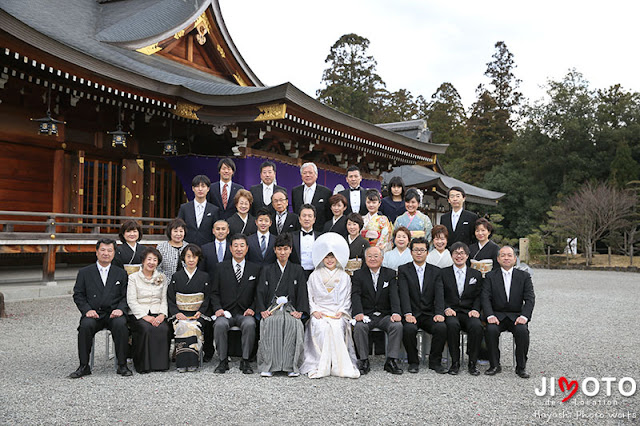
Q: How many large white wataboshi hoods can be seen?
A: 1